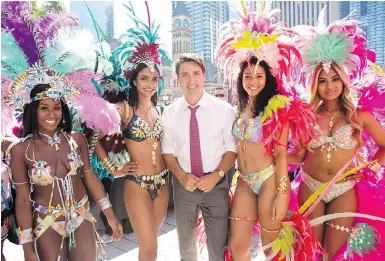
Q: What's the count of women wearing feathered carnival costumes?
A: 4